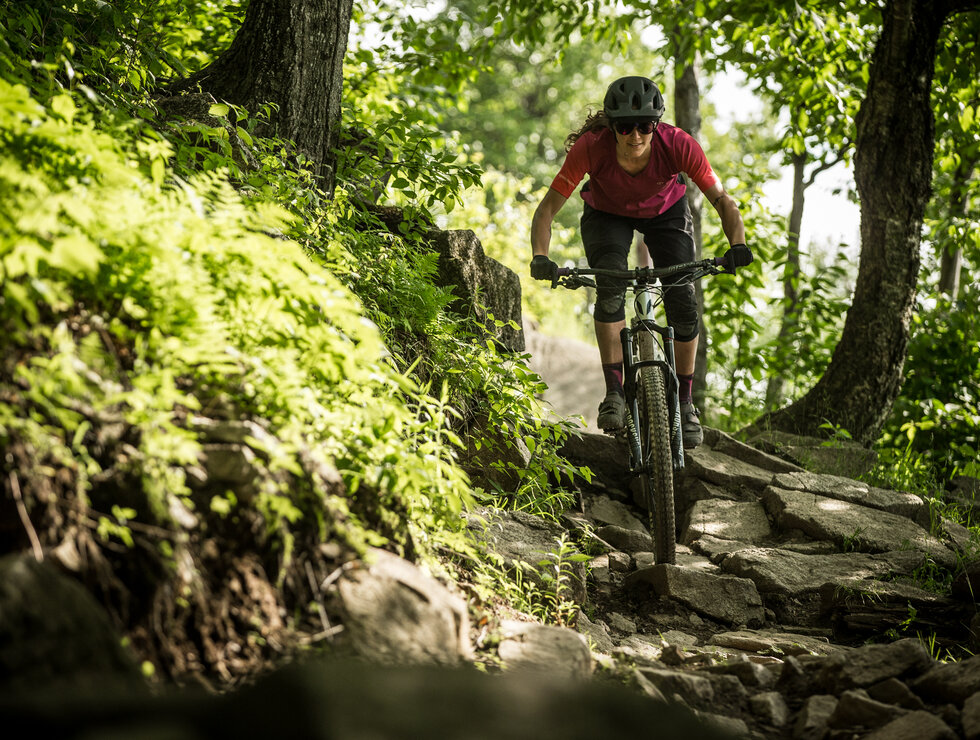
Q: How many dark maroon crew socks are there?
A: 2